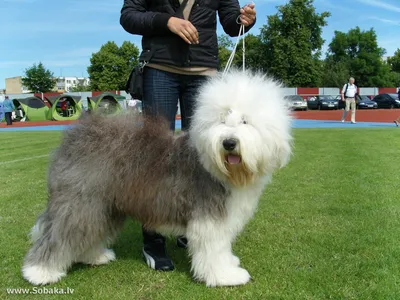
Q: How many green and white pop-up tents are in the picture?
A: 3